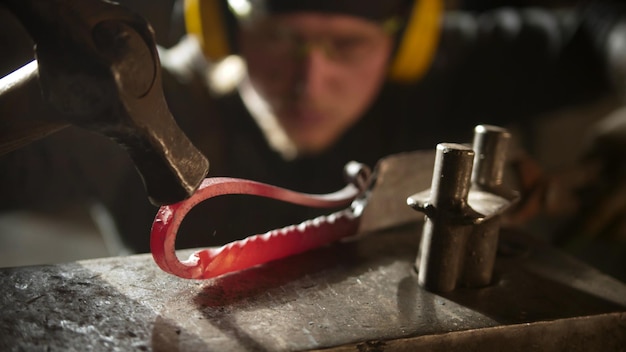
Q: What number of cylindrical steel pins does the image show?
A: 2